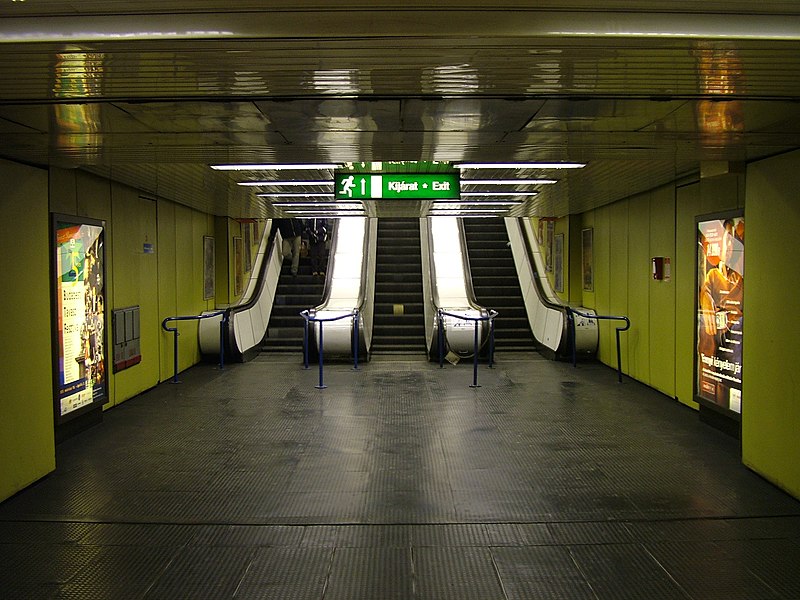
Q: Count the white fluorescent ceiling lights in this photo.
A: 12